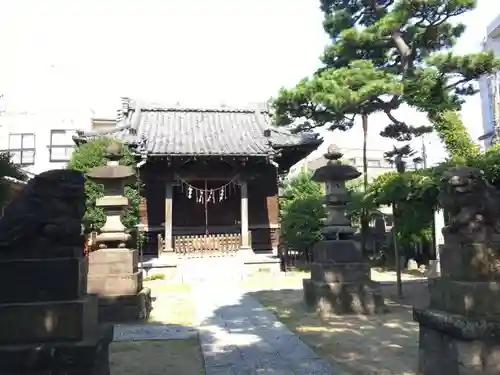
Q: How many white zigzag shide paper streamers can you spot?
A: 4